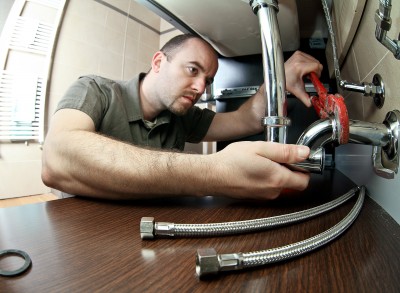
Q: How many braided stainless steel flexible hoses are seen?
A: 2